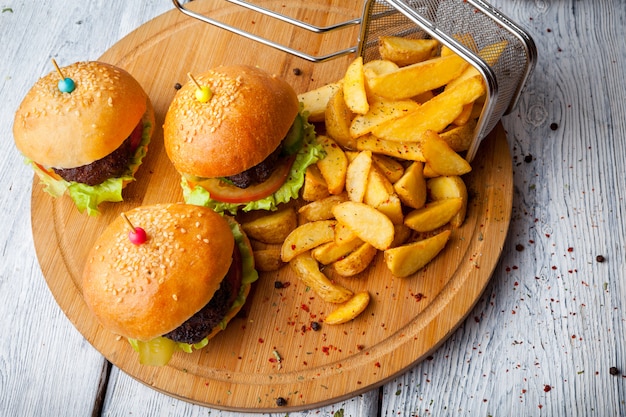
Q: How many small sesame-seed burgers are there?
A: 3